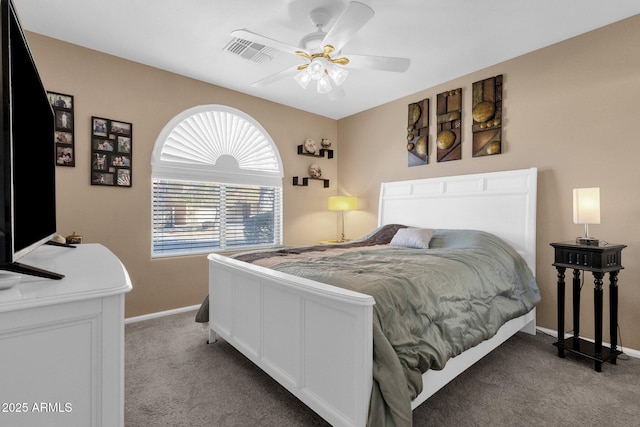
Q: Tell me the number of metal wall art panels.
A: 3